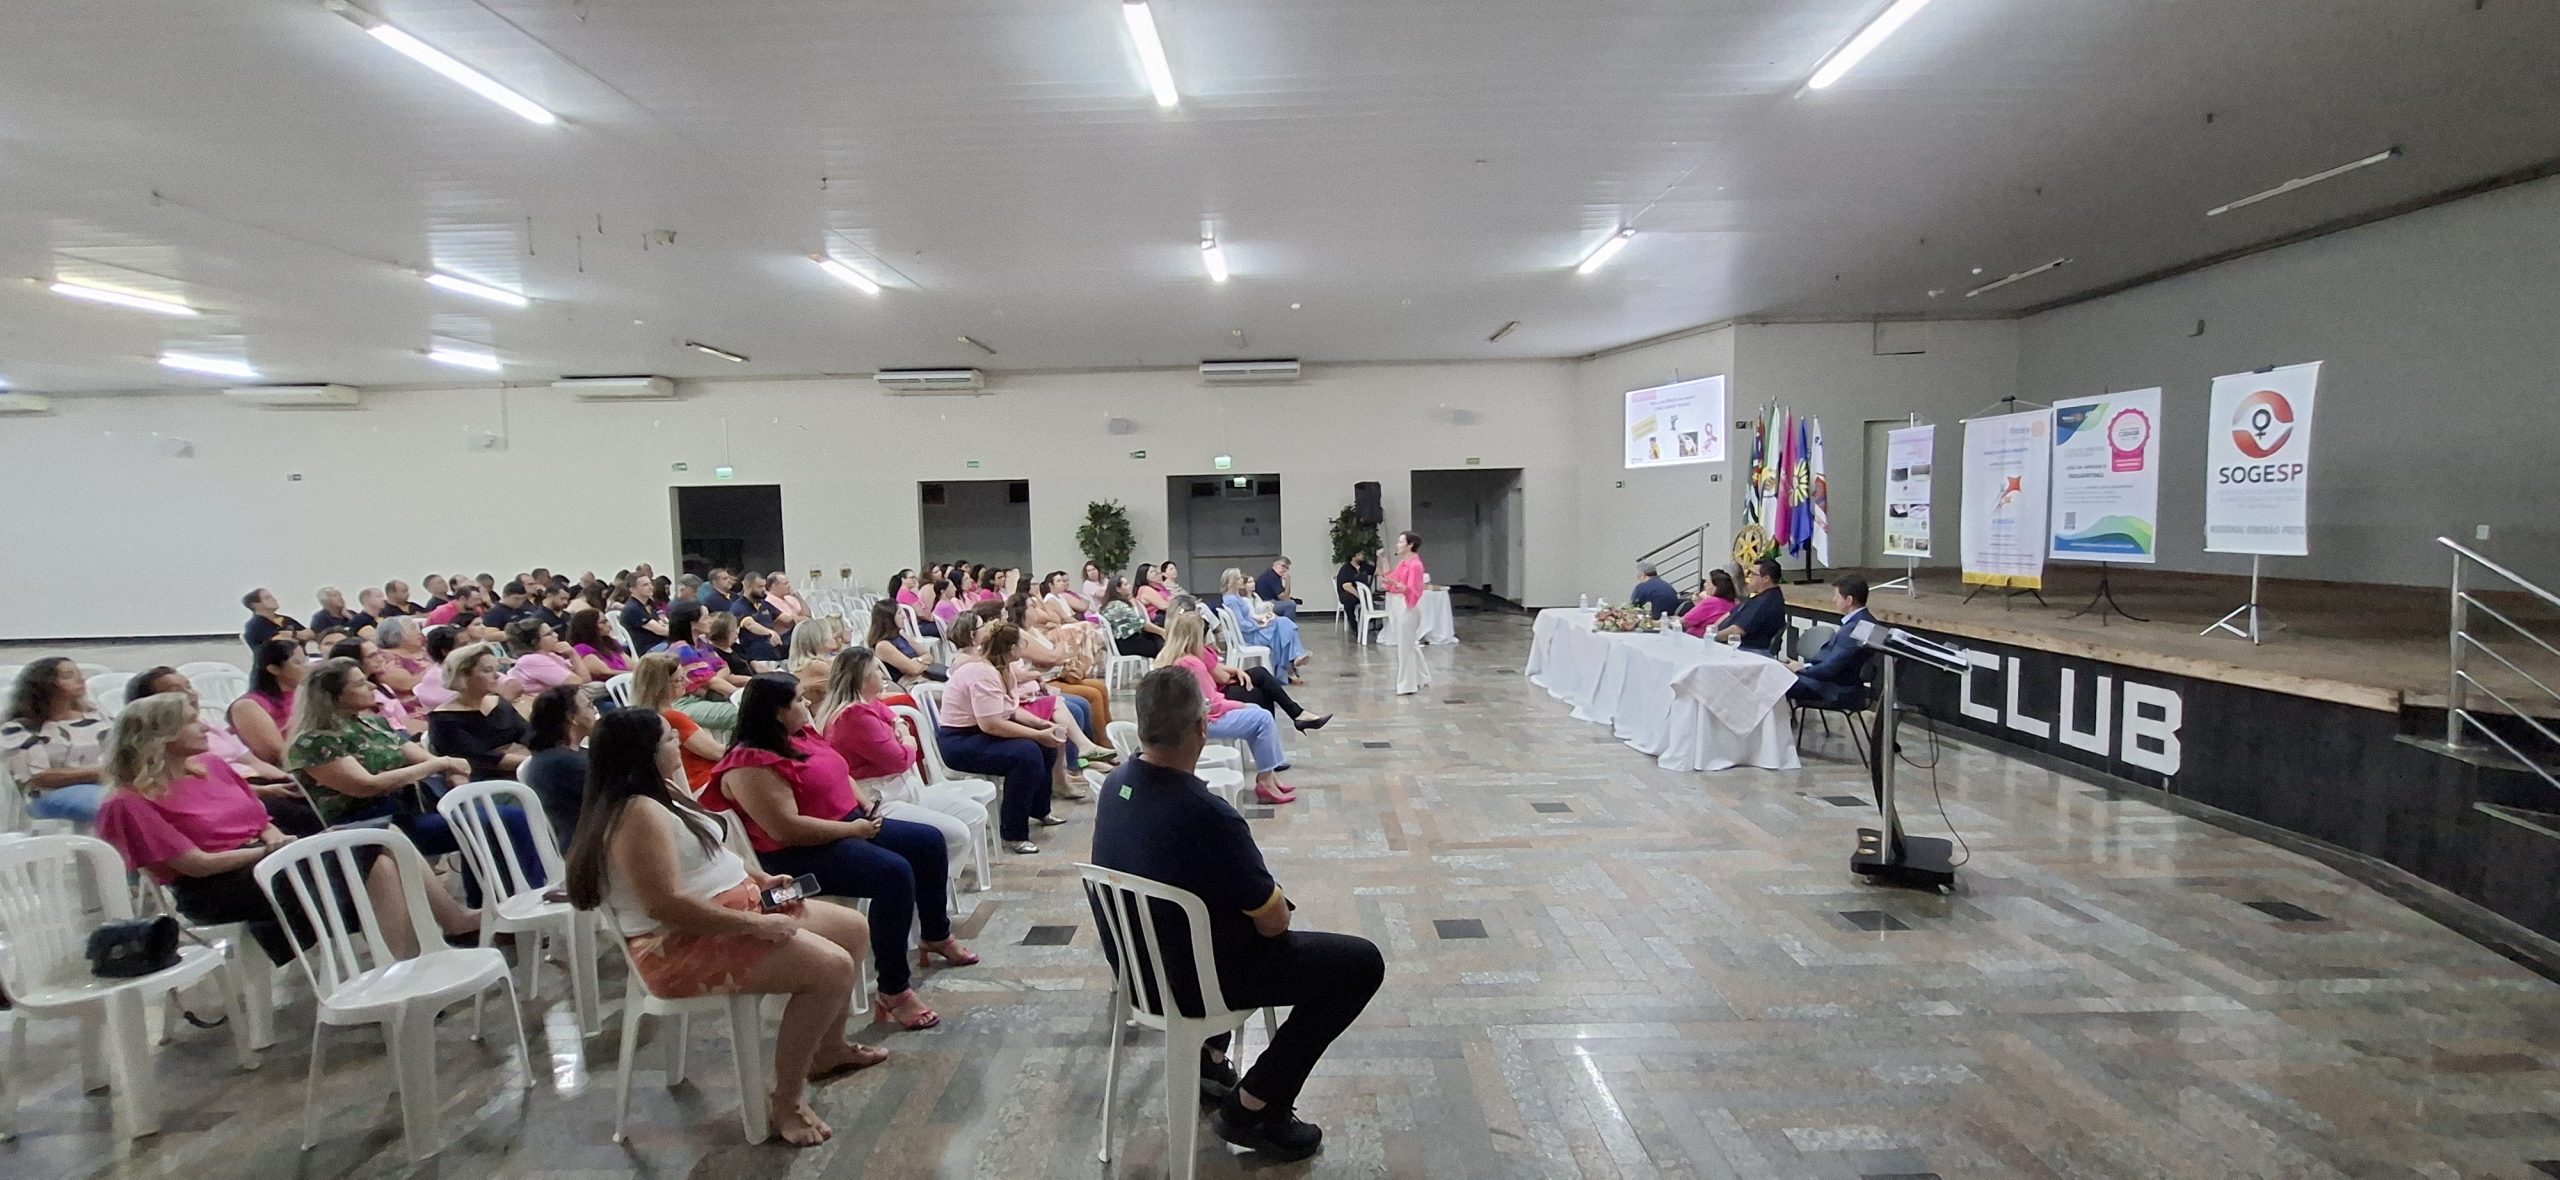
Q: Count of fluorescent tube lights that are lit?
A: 10